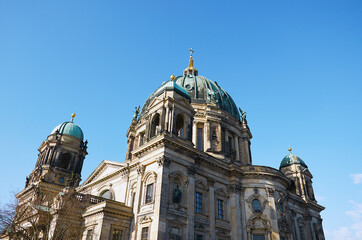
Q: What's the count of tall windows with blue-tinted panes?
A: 2